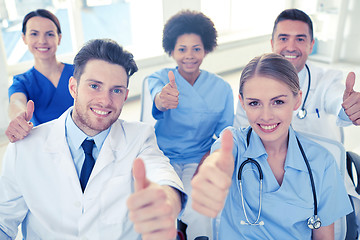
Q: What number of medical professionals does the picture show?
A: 5